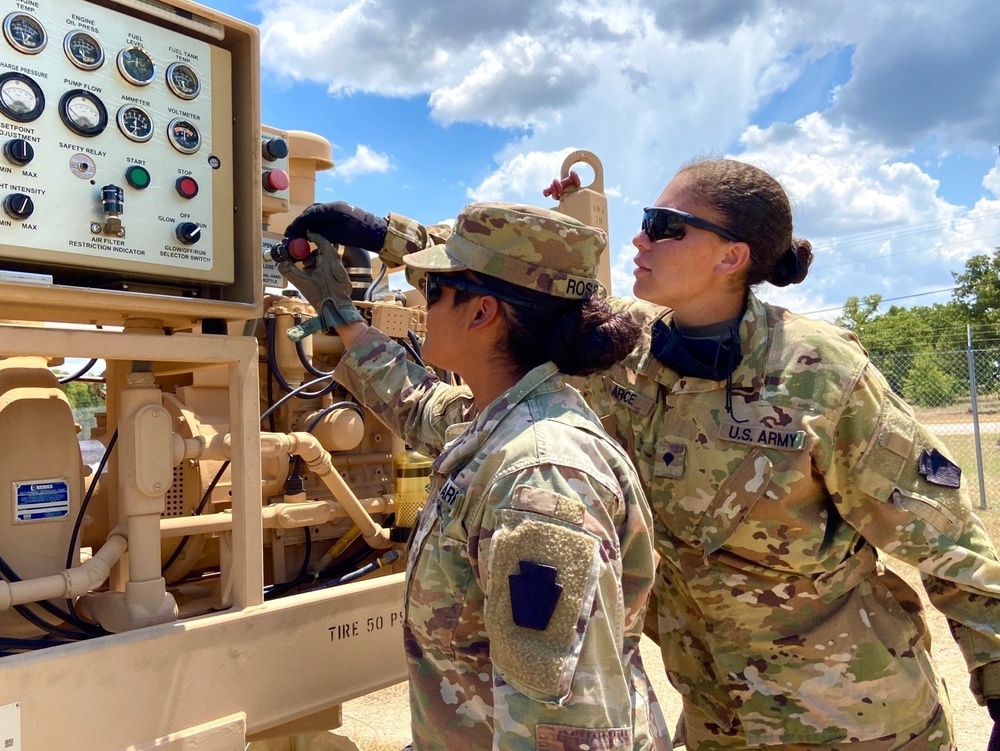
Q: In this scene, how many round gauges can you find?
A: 8